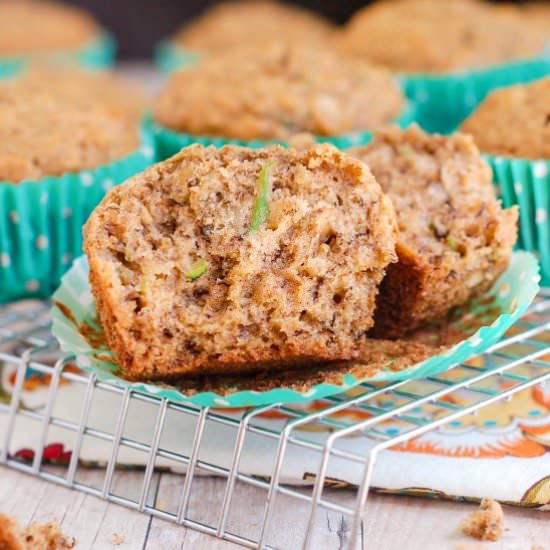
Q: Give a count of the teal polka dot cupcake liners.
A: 7